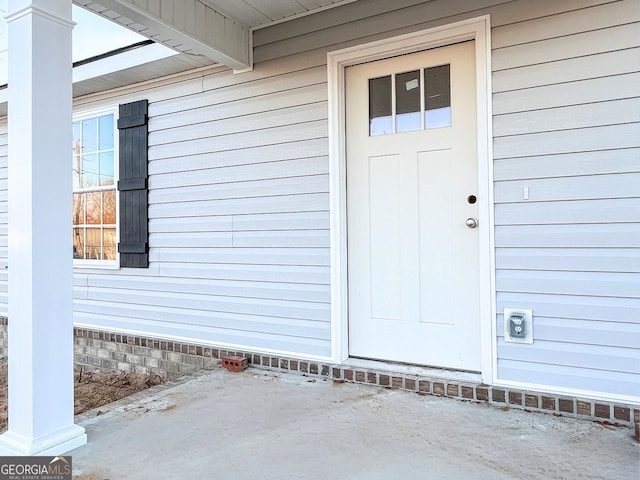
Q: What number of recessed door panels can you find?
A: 2